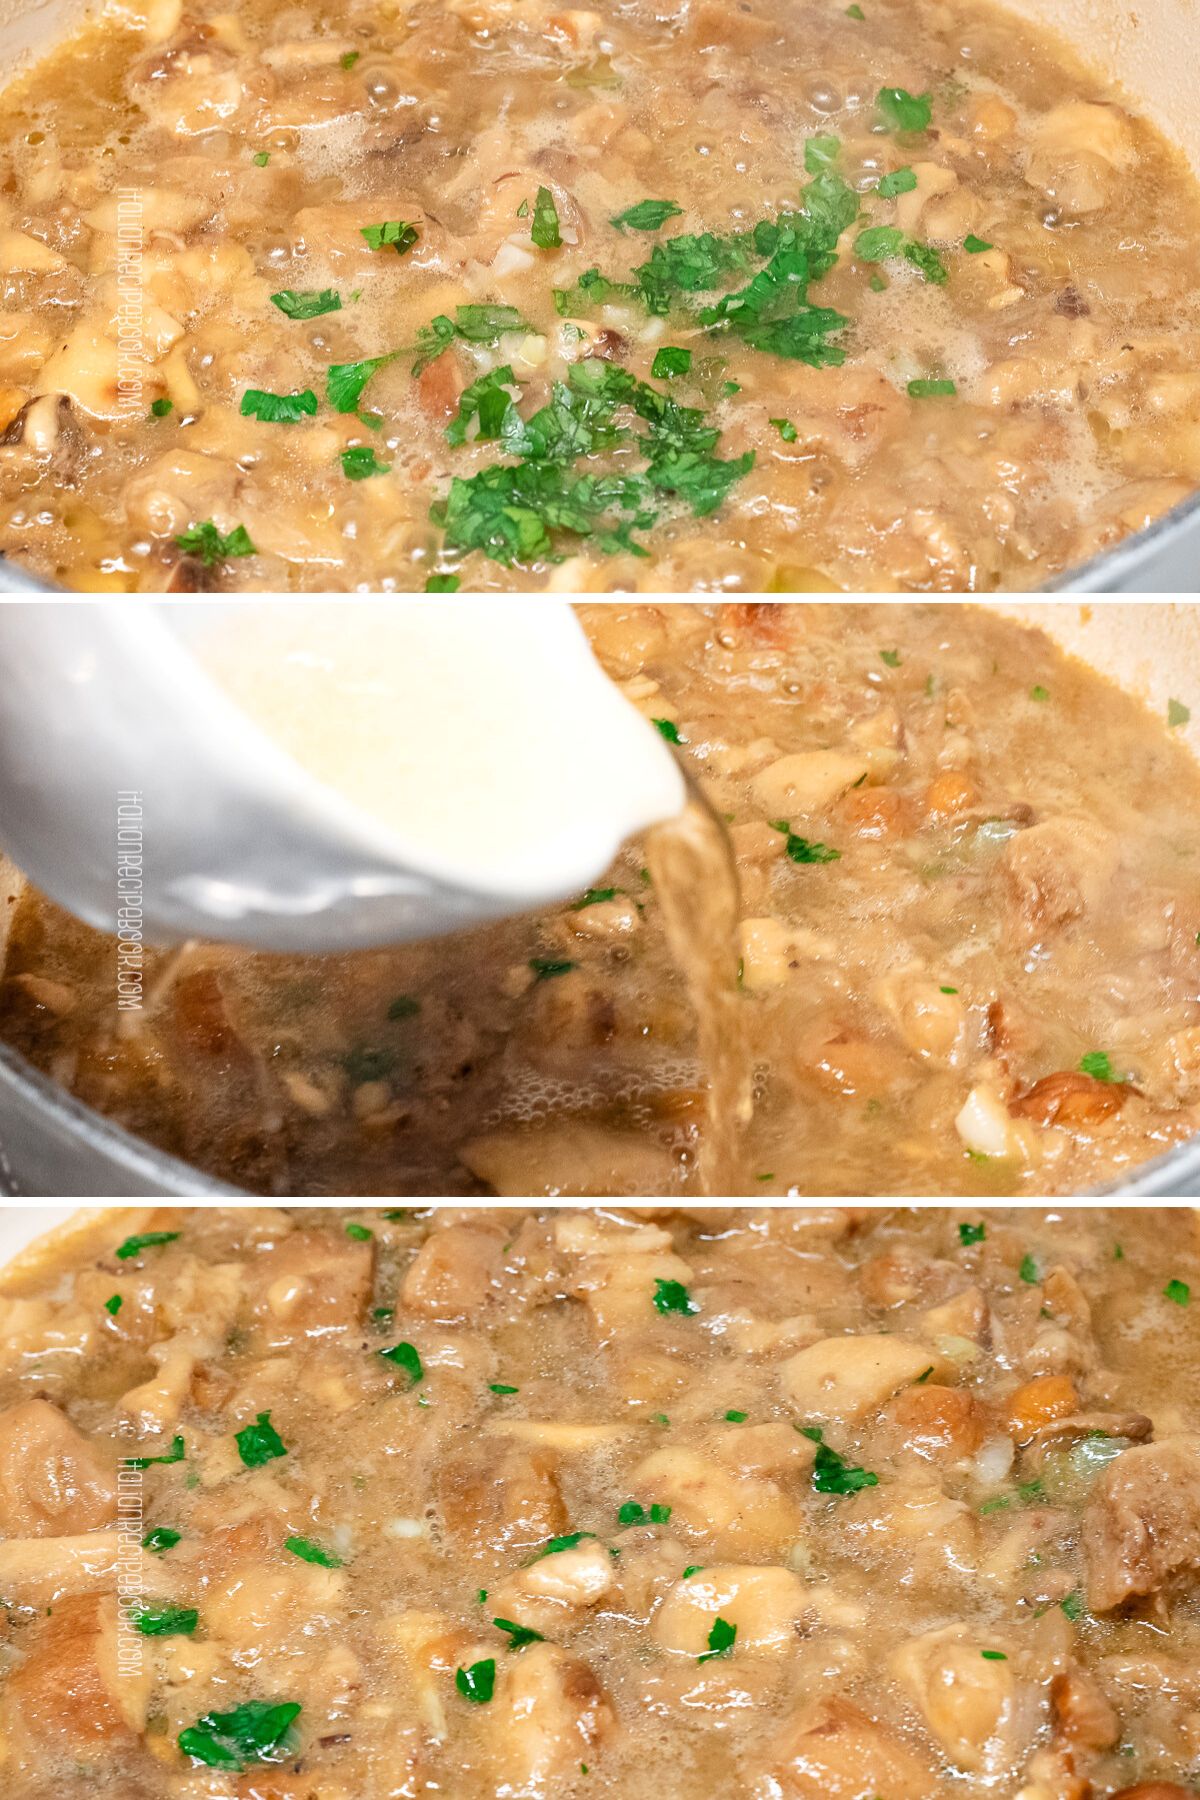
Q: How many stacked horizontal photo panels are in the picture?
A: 3